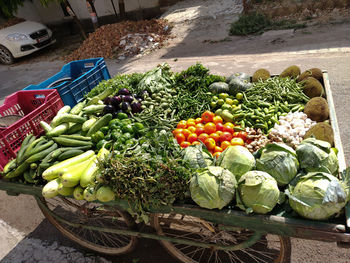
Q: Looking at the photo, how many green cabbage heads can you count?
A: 7